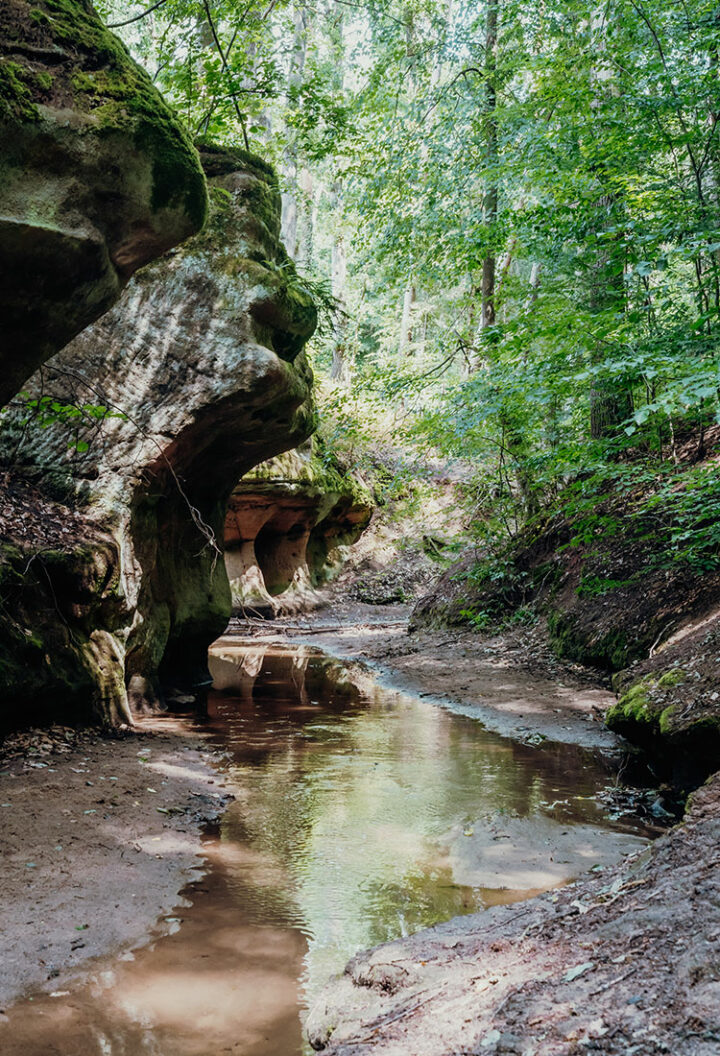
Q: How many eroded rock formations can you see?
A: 3